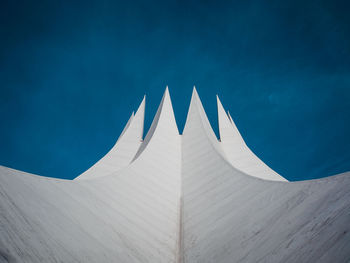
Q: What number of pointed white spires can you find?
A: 6